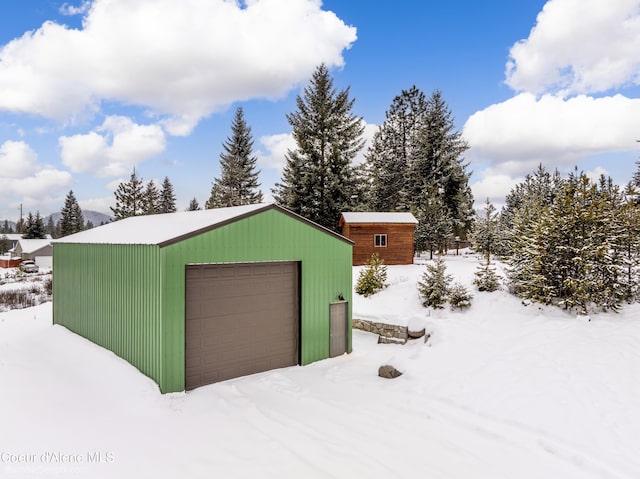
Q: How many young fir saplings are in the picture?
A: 4